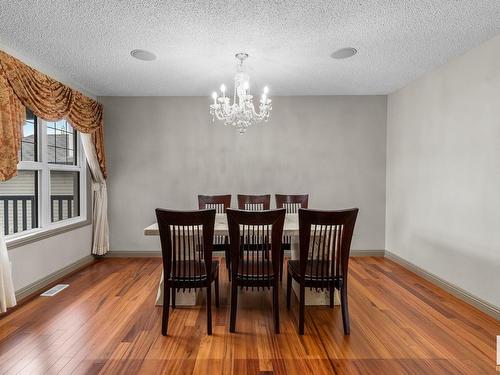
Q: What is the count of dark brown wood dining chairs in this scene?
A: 6